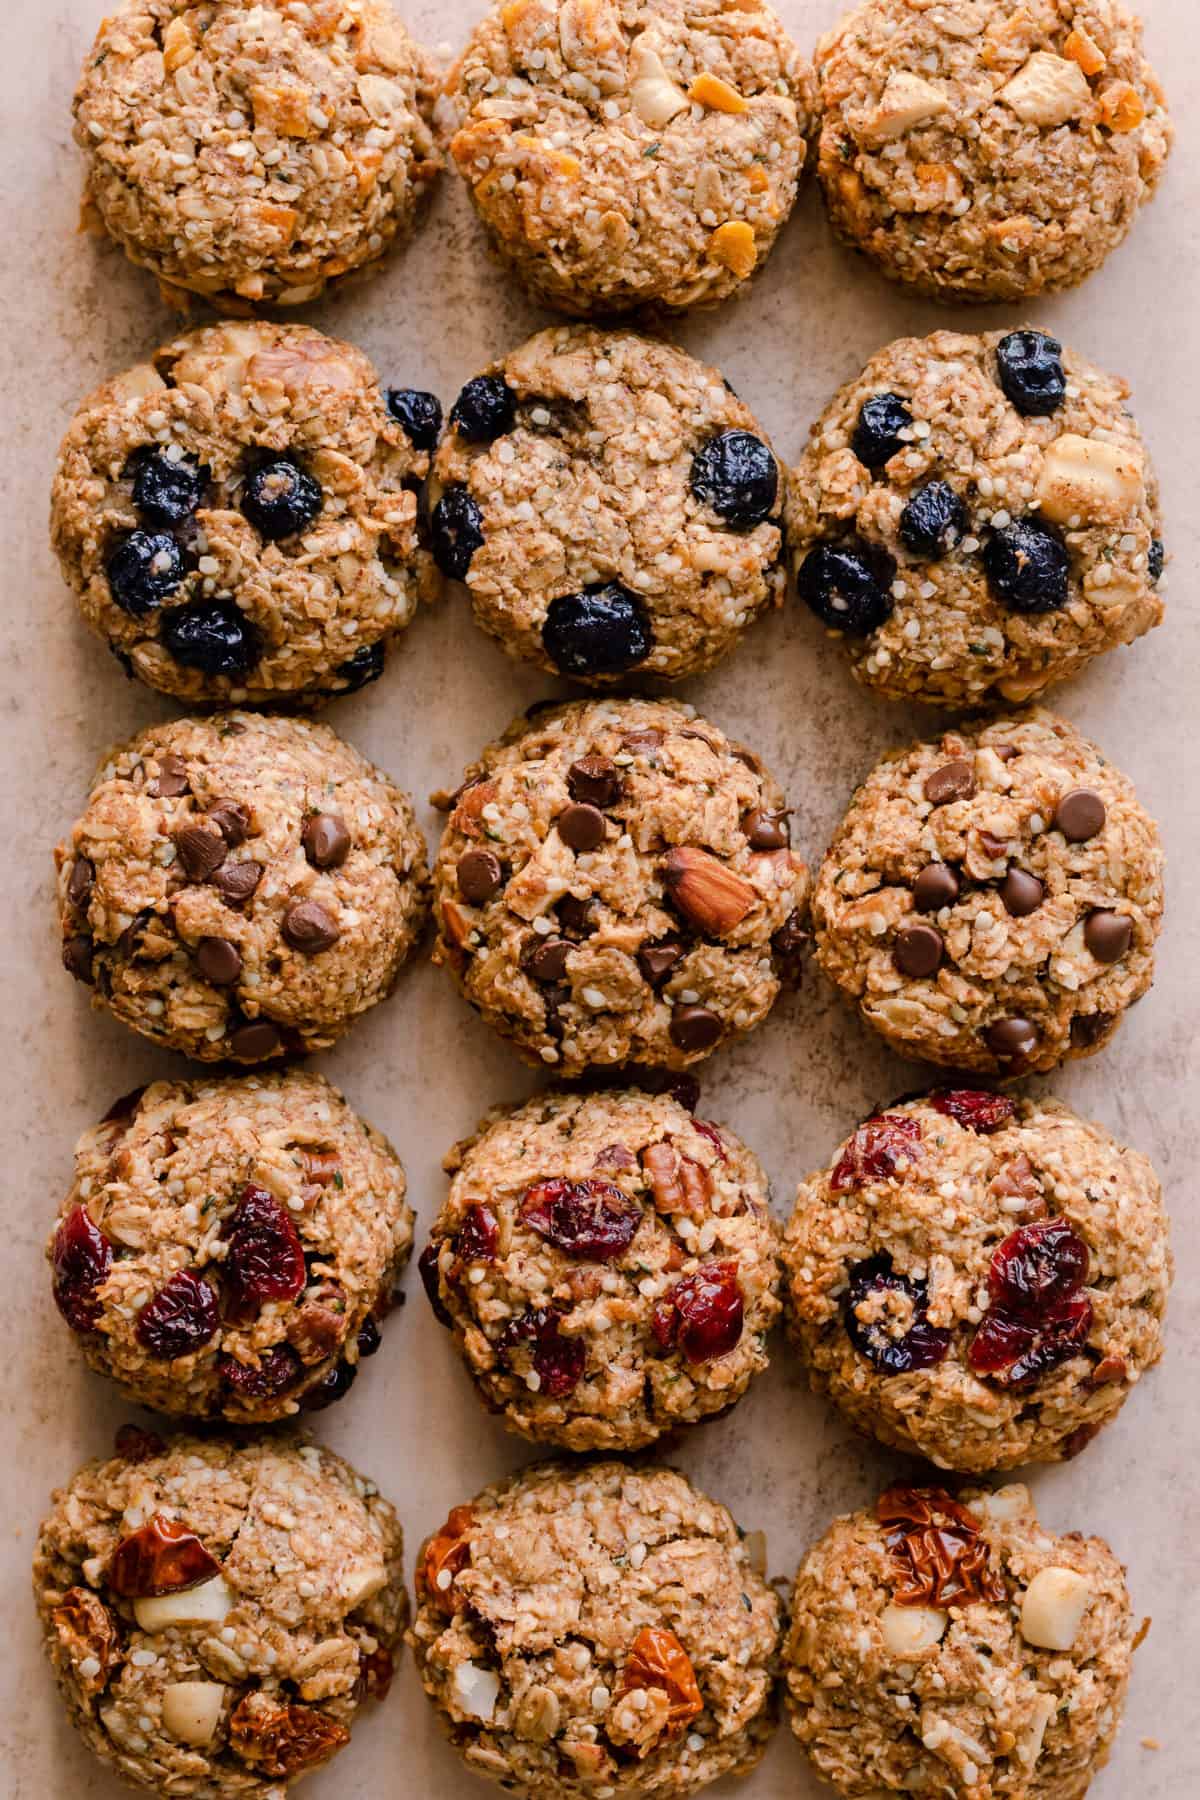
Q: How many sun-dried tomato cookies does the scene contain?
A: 3